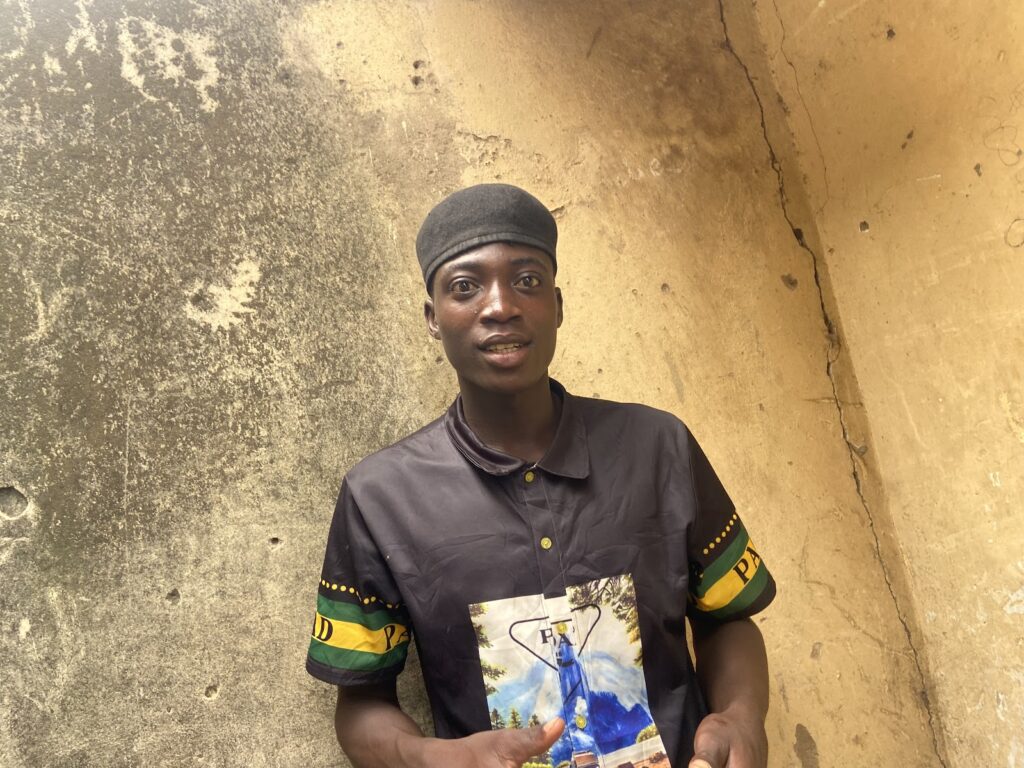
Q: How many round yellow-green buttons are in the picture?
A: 4